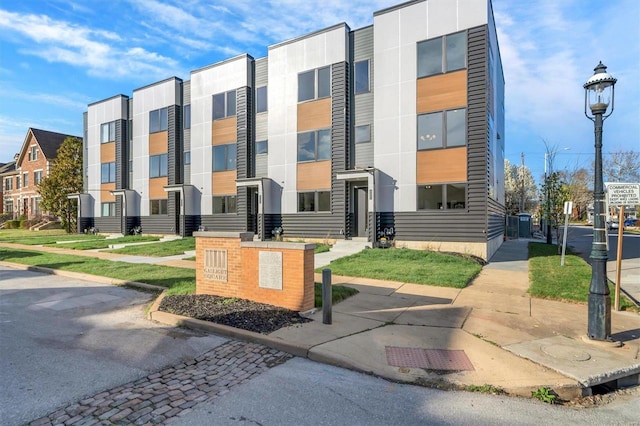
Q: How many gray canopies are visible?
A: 5